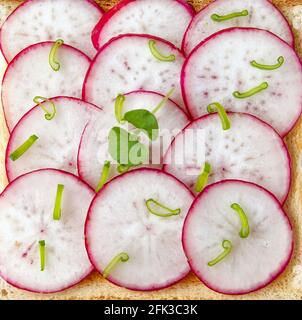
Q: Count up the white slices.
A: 12